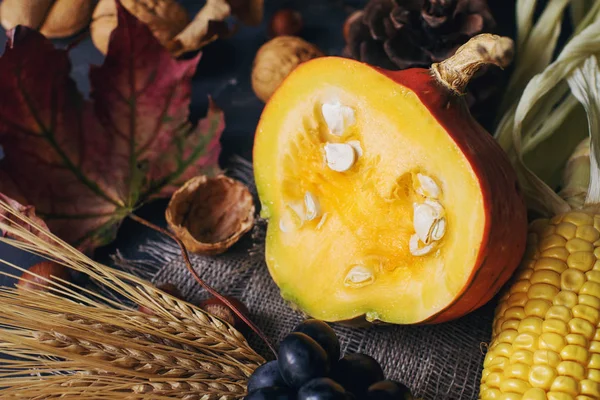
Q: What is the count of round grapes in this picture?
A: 7